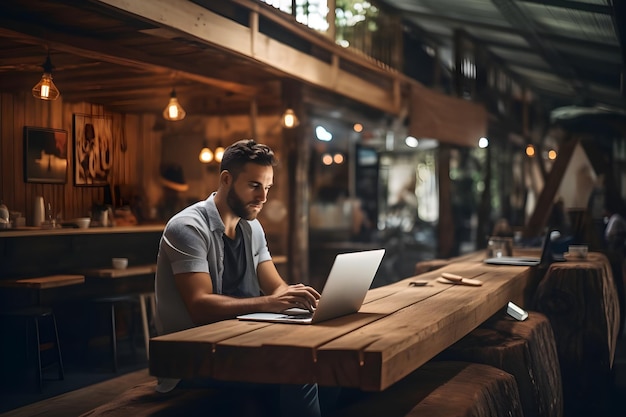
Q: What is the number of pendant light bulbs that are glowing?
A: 5